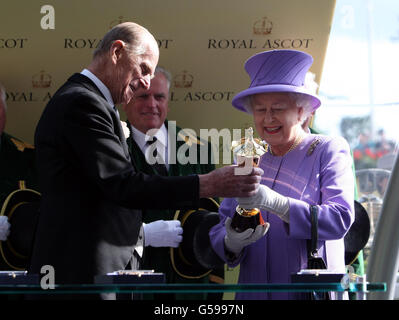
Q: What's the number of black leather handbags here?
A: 1